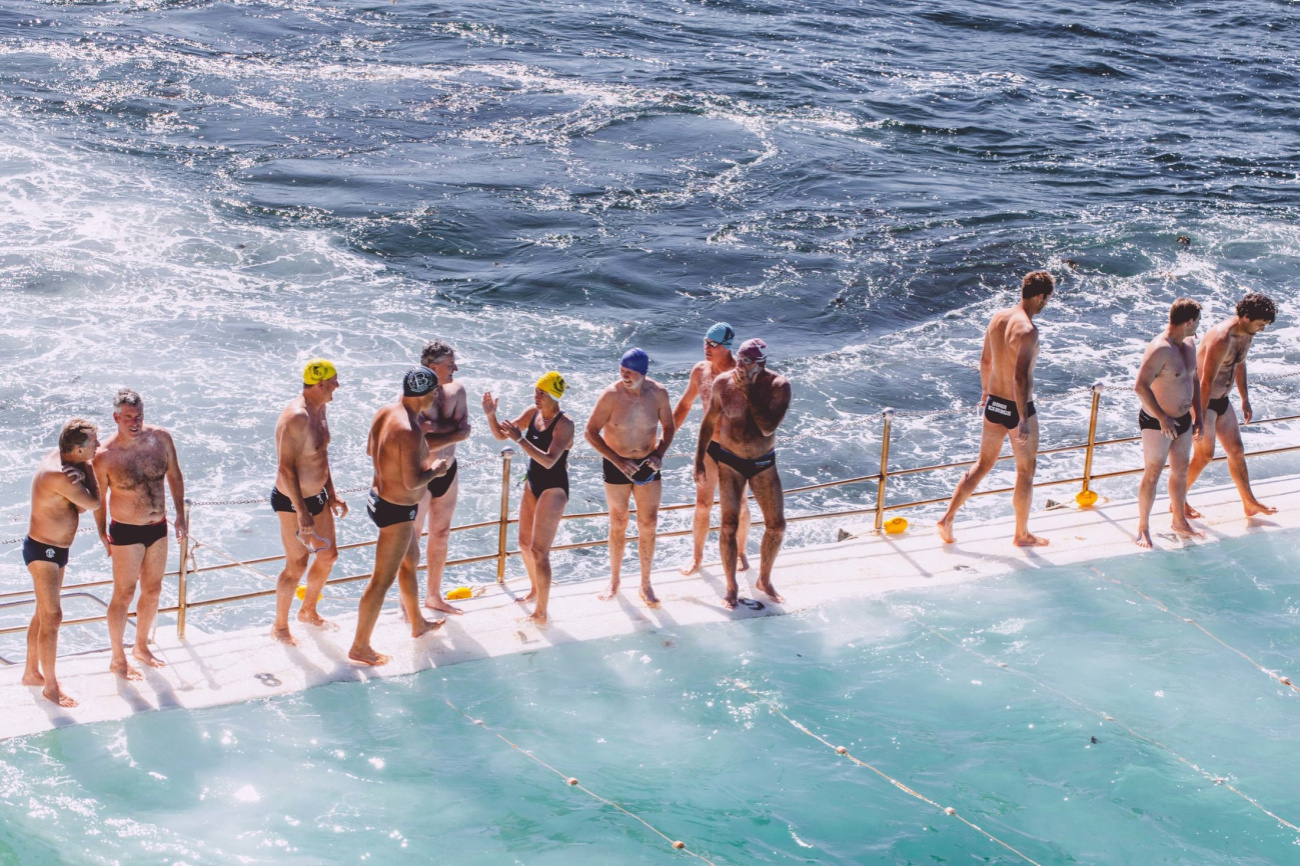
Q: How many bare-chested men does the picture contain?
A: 11